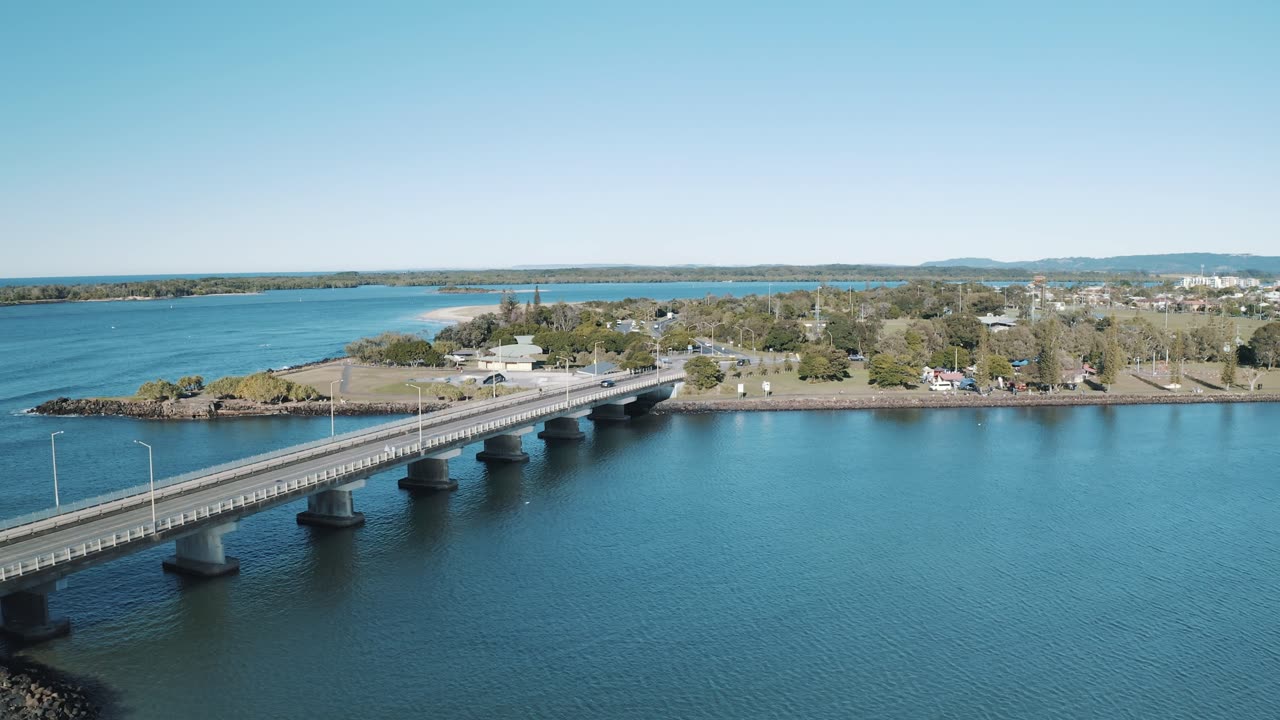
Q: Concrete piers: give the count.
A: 7